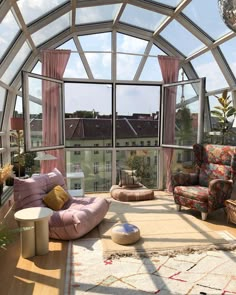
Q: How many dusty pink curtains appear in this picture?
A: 2